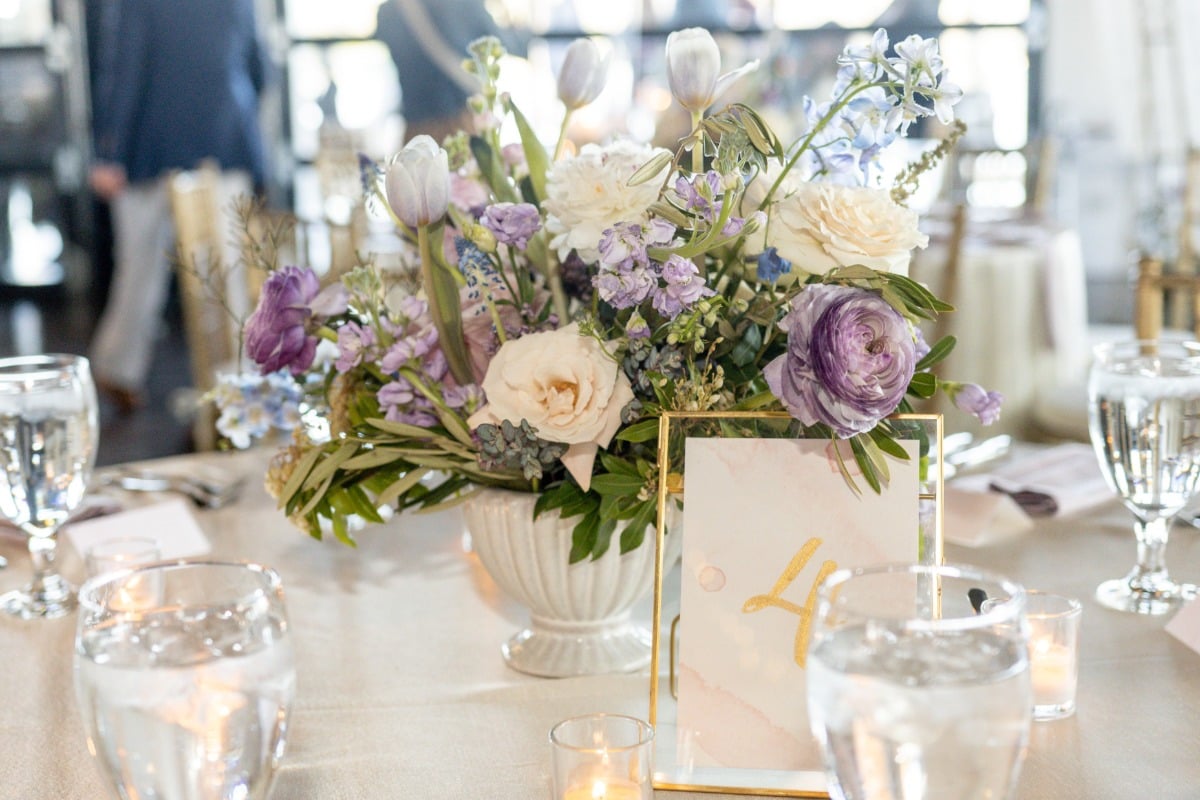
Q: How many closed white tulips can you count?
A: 3